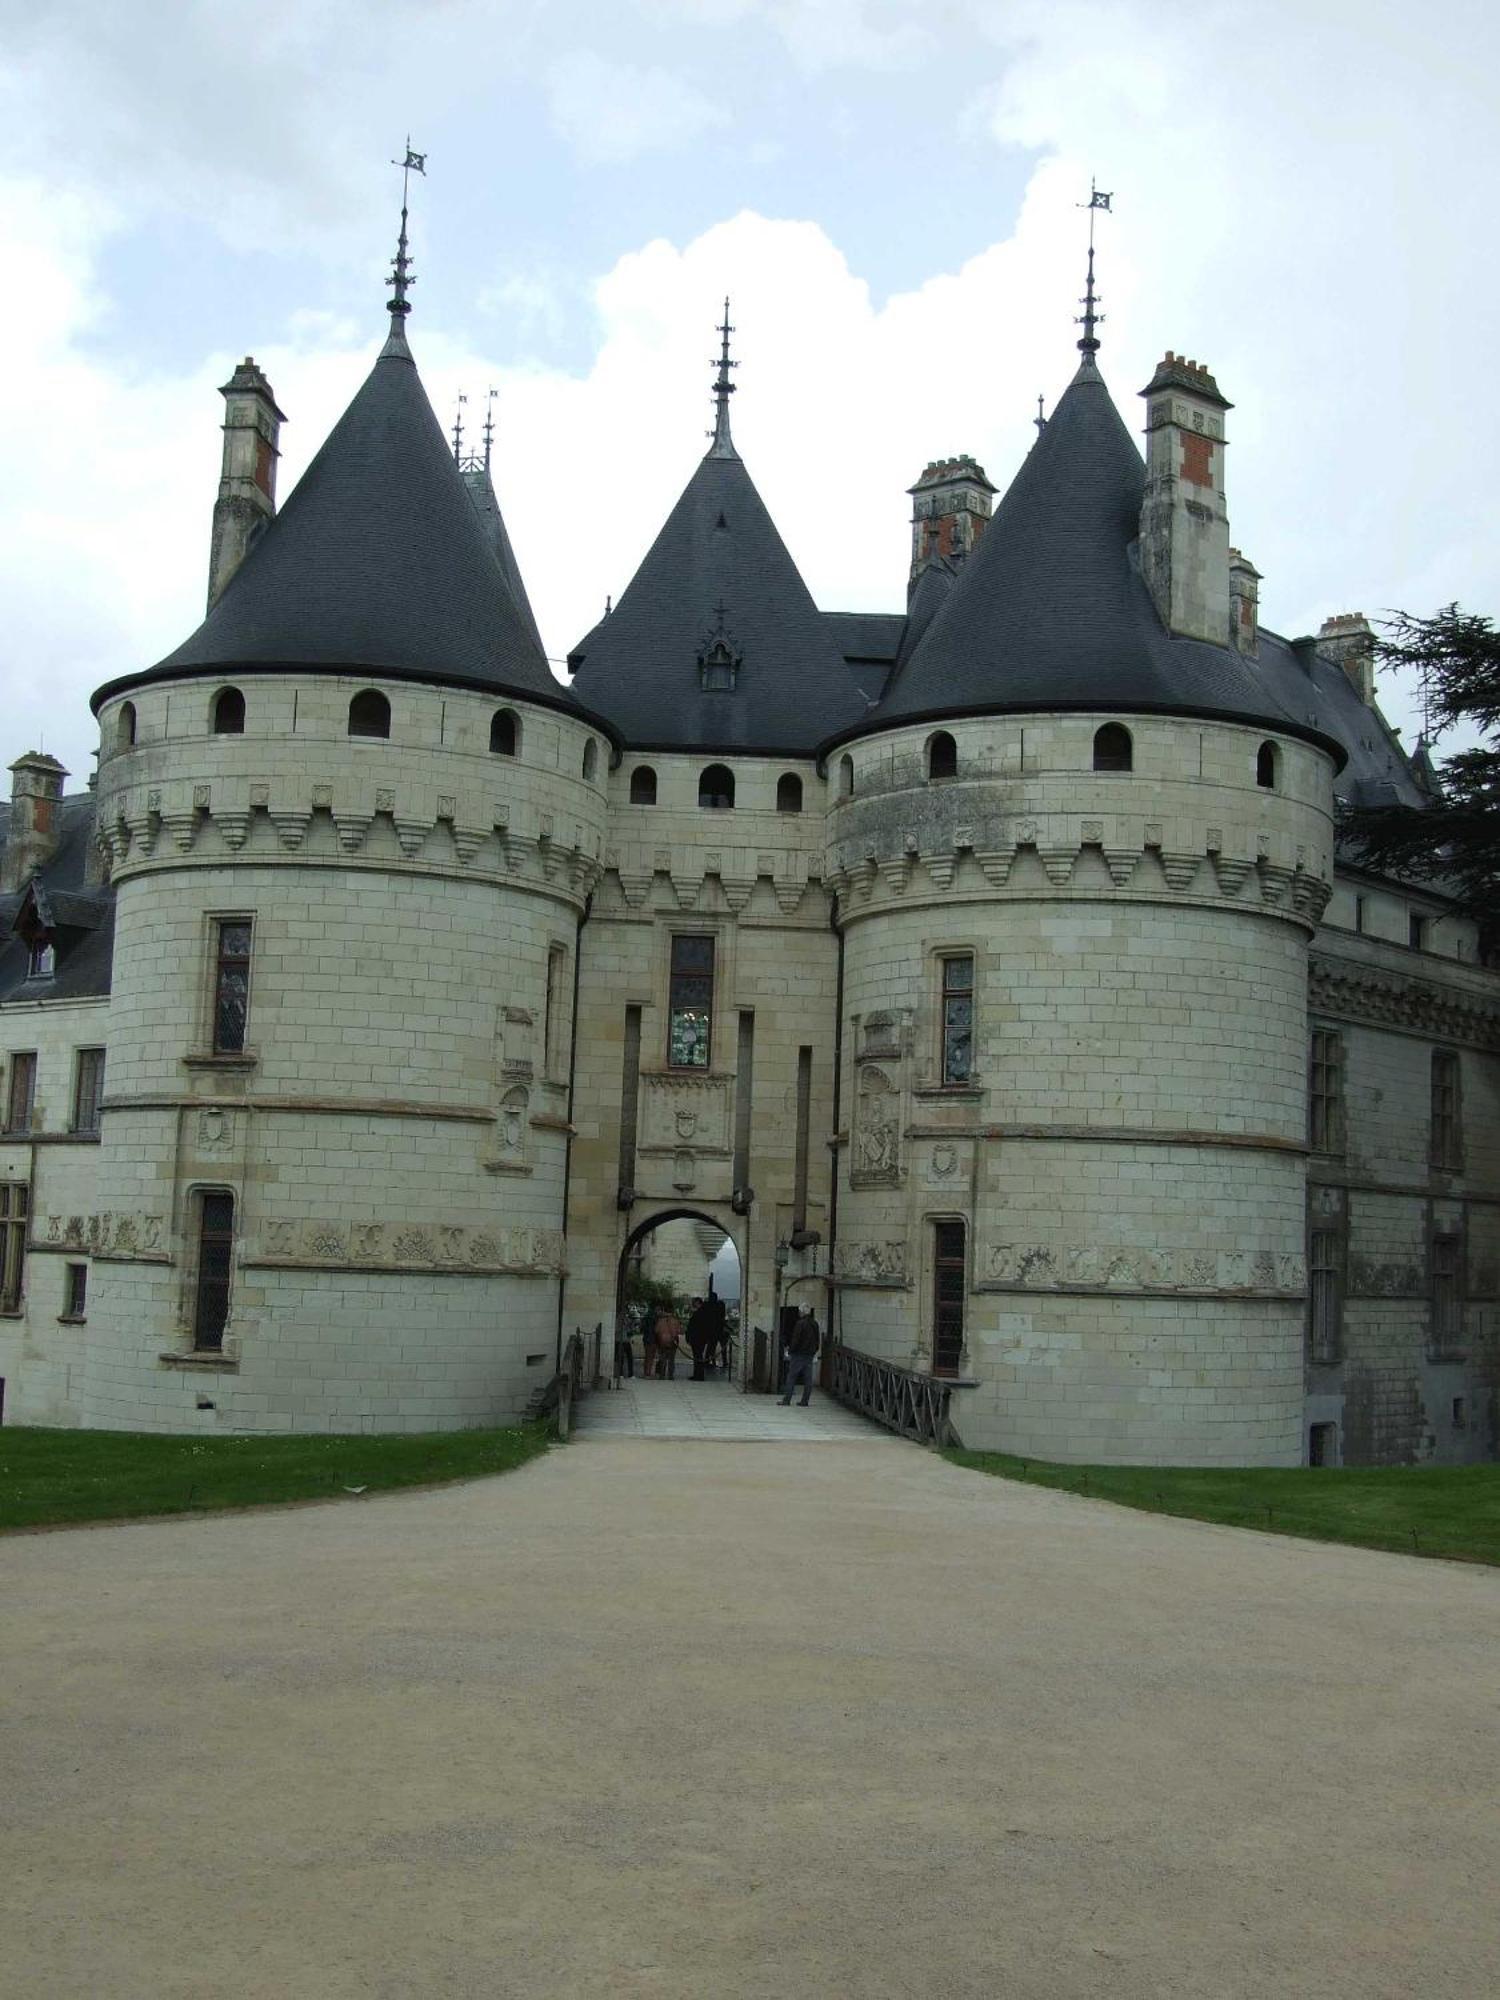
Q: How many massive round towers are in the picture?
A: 2